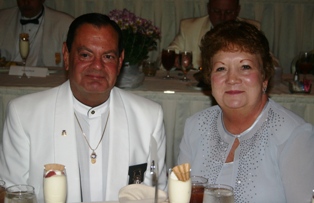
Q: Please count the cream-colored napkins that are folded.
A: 1